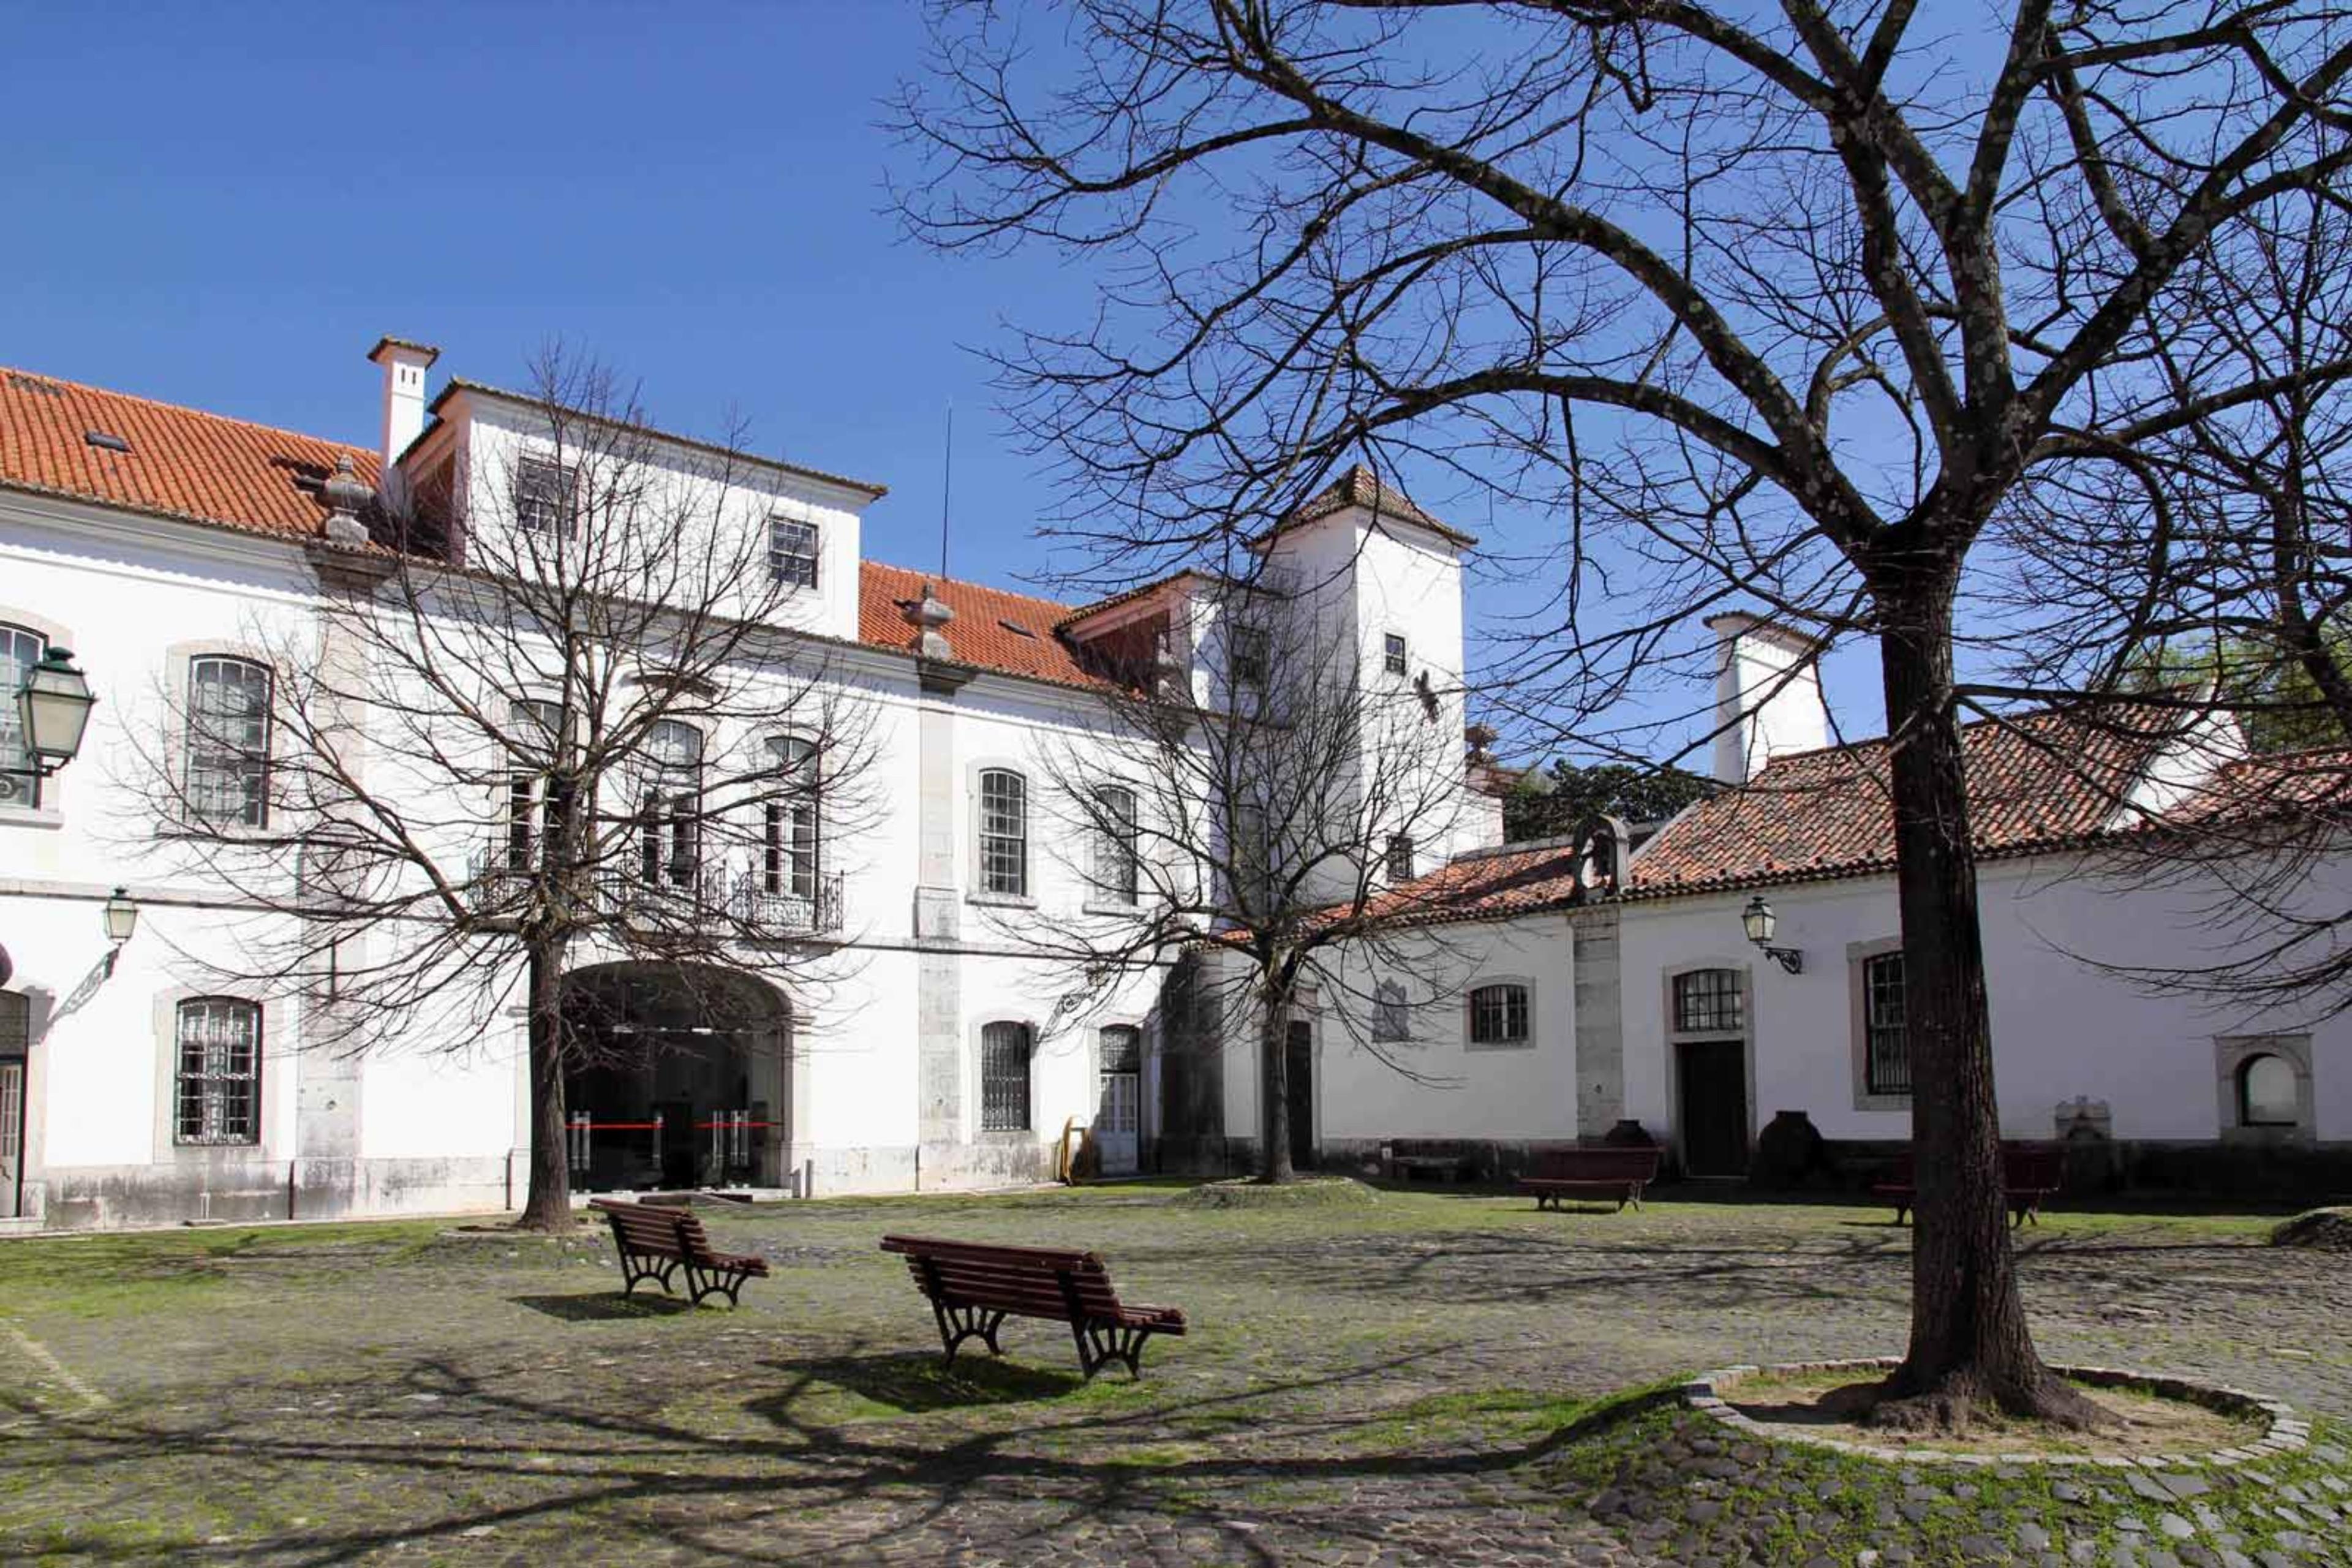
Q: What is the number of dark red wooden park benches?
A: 4